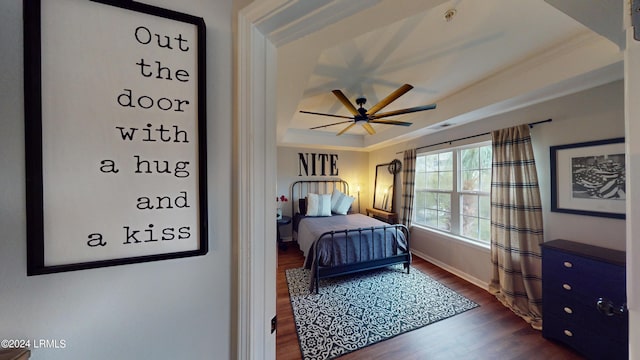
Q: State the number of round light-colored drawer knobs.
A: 4